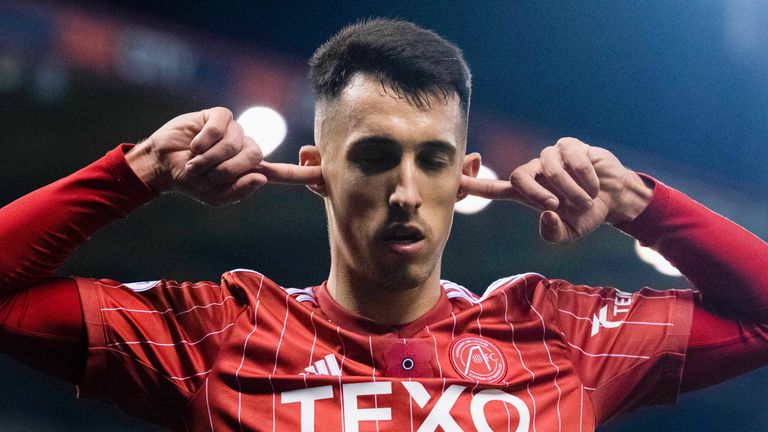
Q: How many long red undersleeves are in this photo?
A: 2